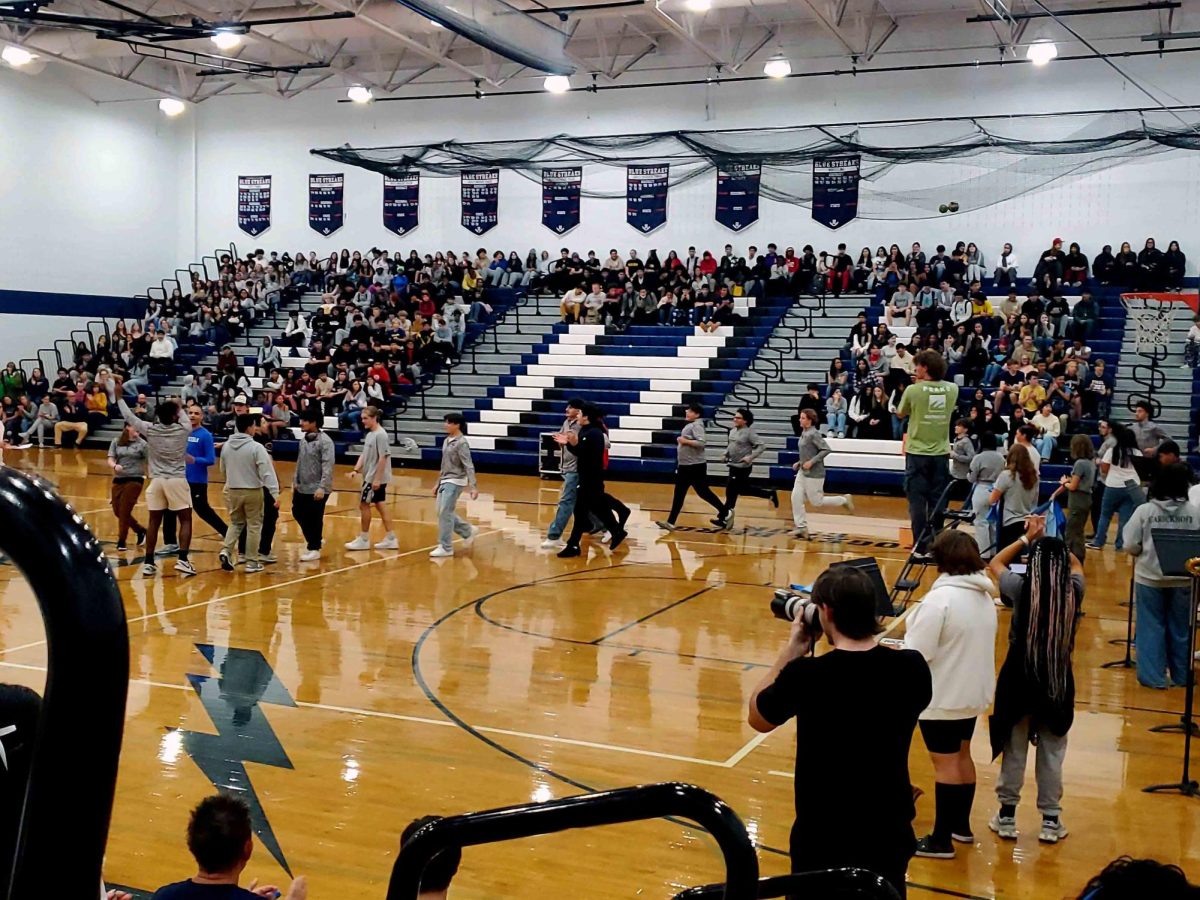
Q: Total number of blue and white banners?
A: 8